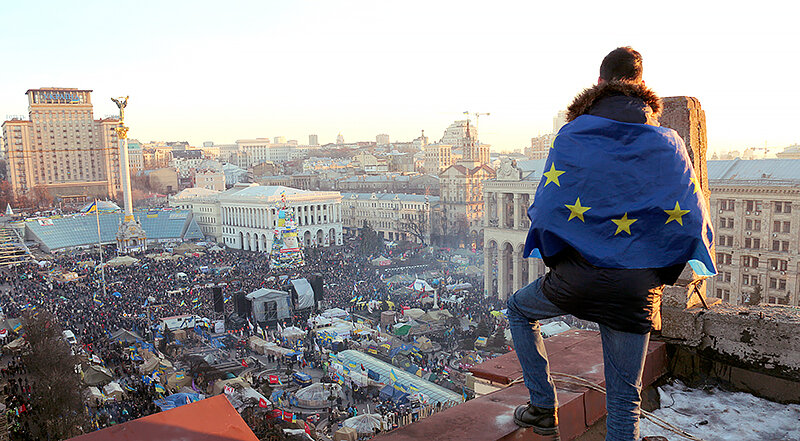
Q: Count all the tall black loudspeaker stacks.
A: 3